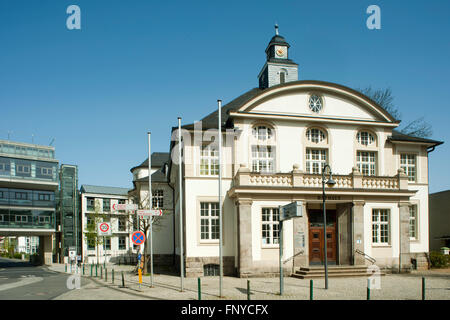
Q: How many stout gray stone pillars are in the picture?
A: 4